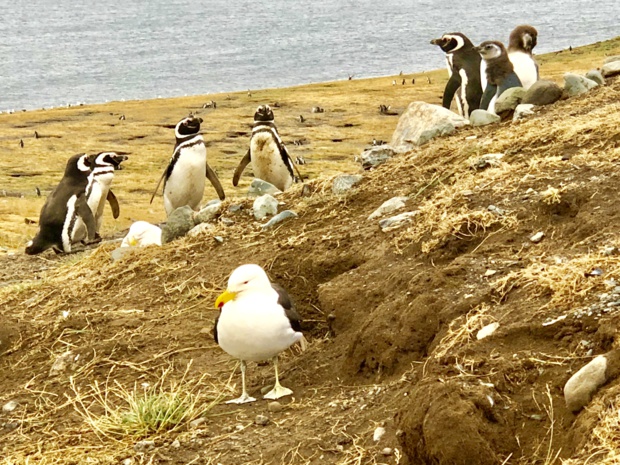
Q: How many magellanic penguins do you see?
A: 7